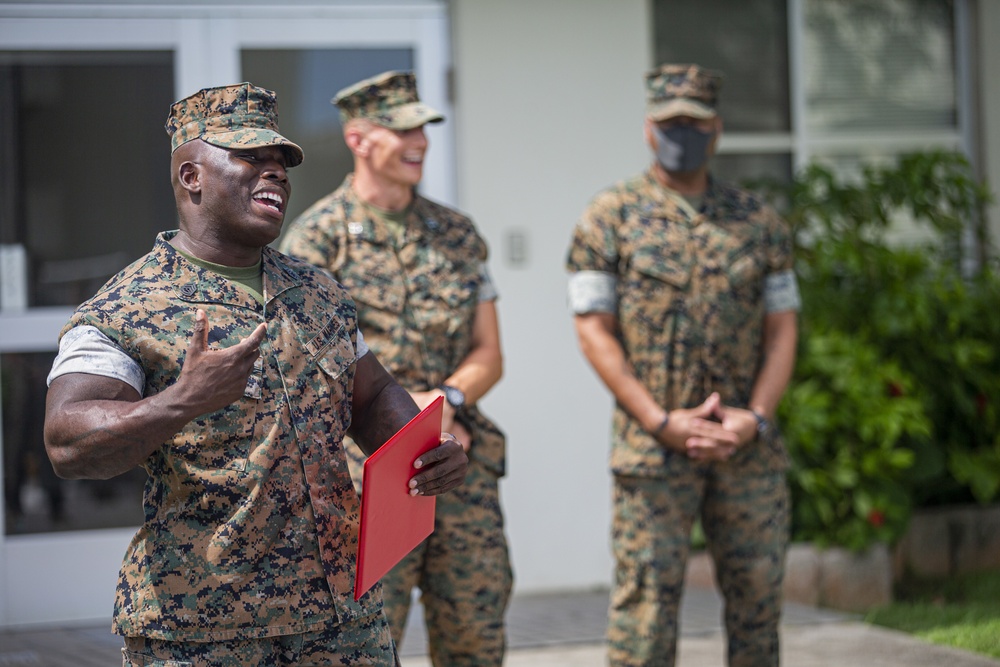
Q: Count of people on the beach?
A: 0